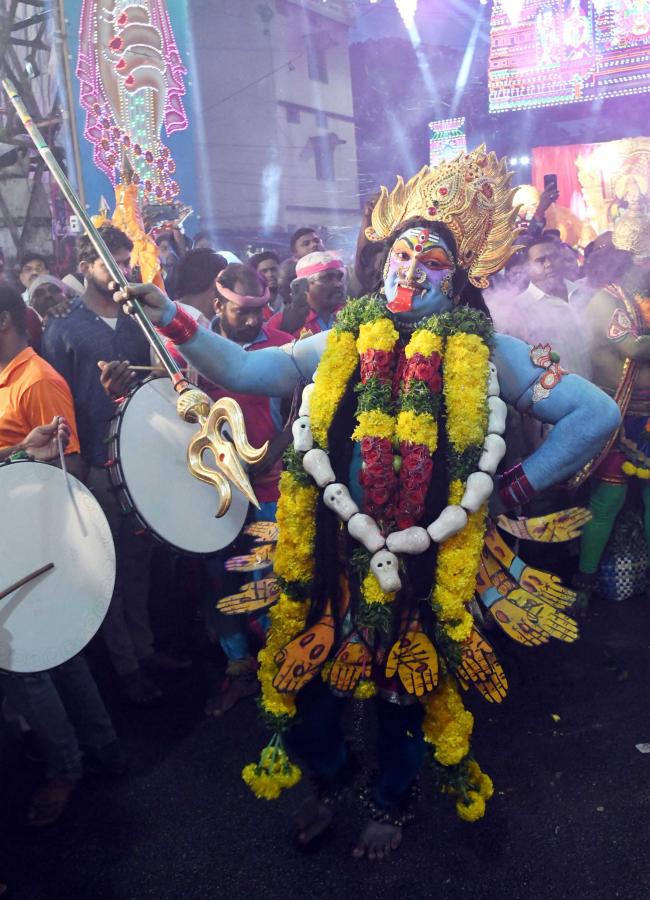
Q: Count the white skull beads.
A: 13